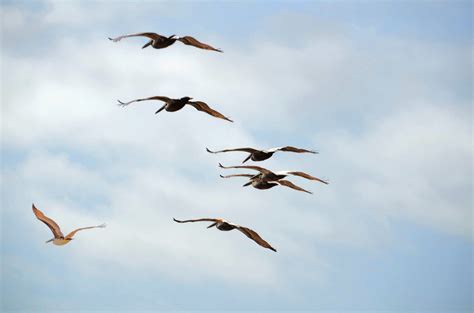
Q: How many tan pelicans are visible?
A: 1